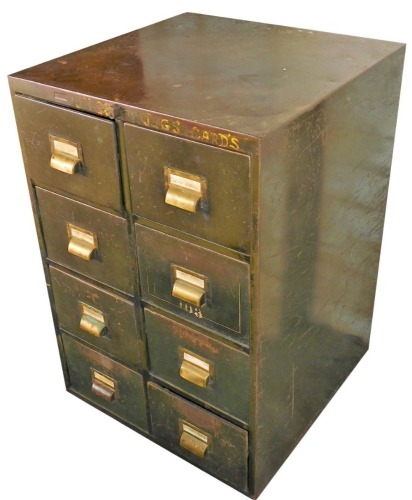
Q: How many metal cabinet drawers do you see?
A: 8